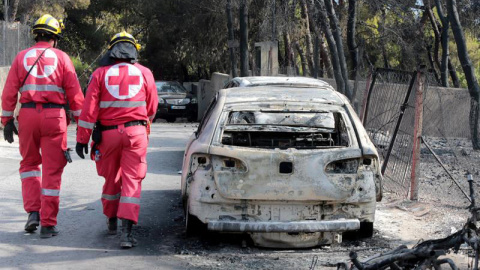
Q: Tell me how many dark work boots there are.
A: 4